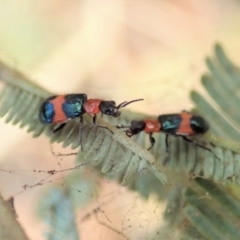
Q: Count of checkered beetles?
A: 2